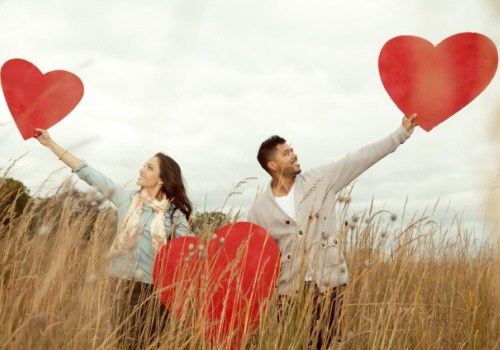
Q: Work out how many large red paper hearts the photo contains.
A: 3